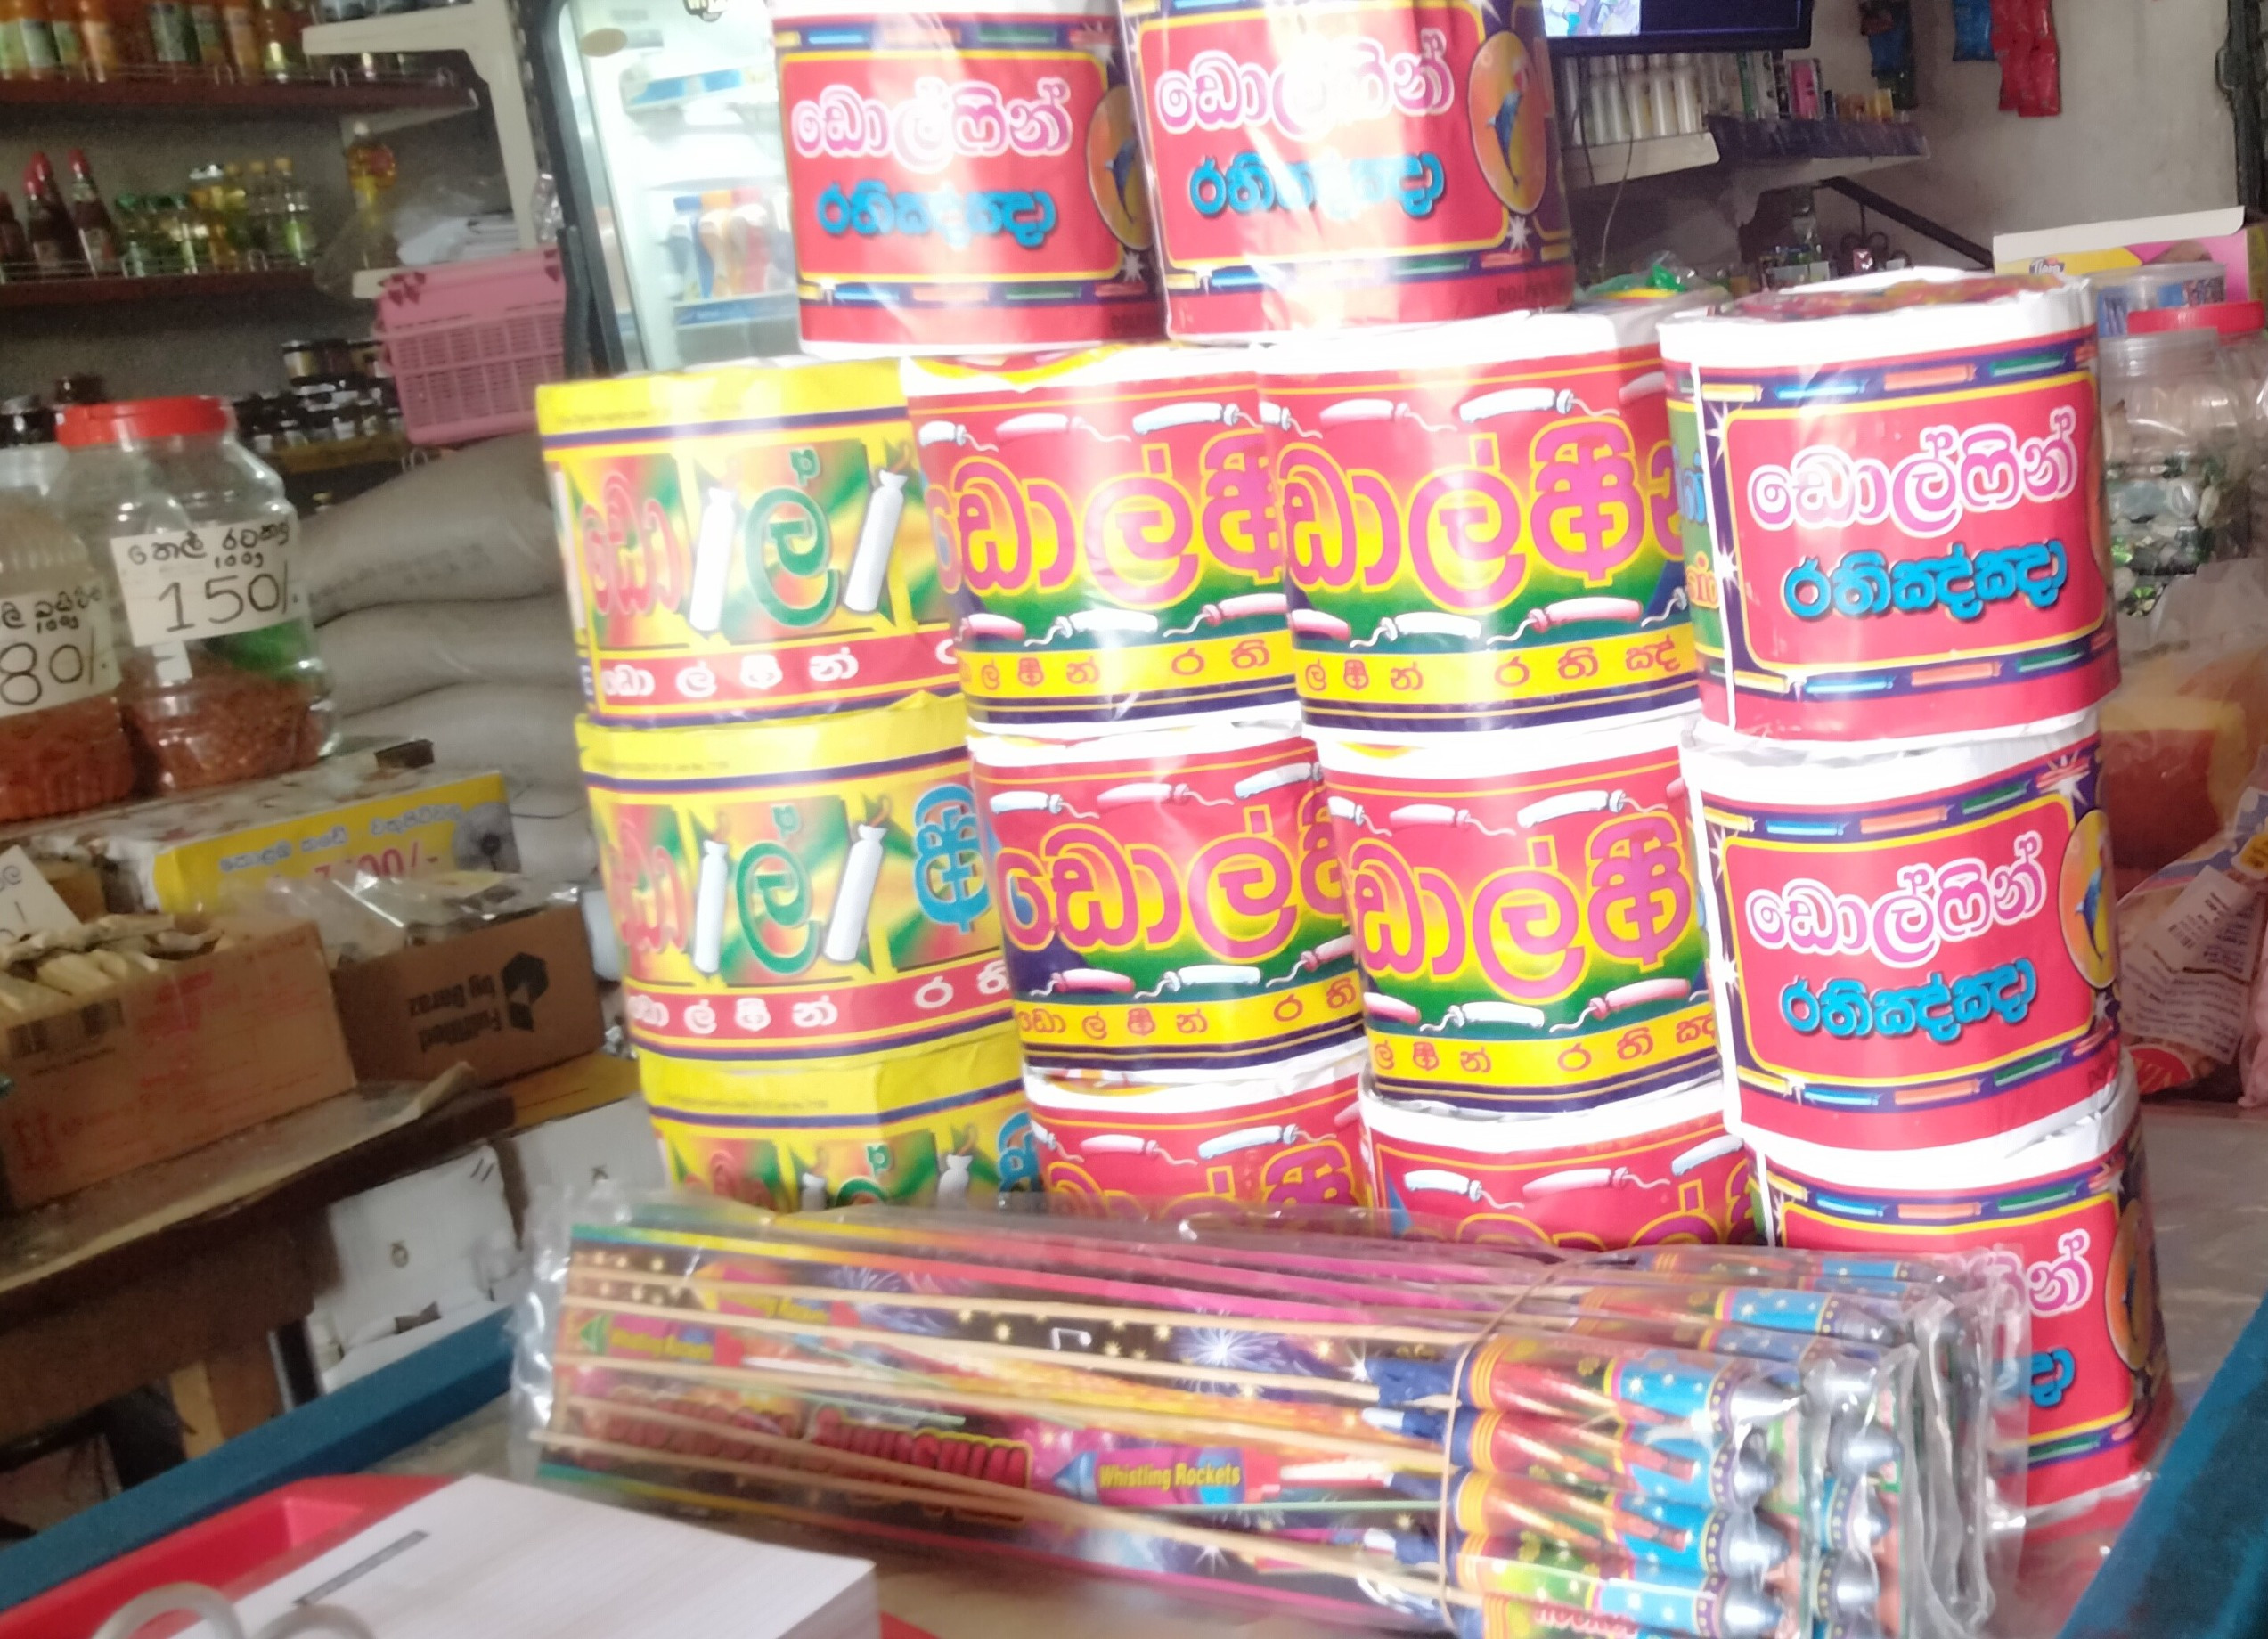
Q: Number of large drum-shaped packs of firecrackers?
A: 14